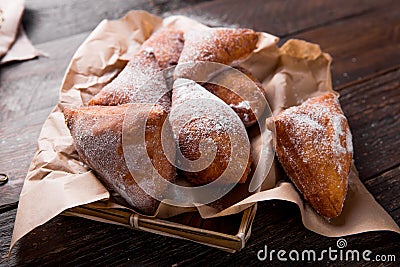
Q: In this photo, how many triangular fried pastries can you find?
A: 7